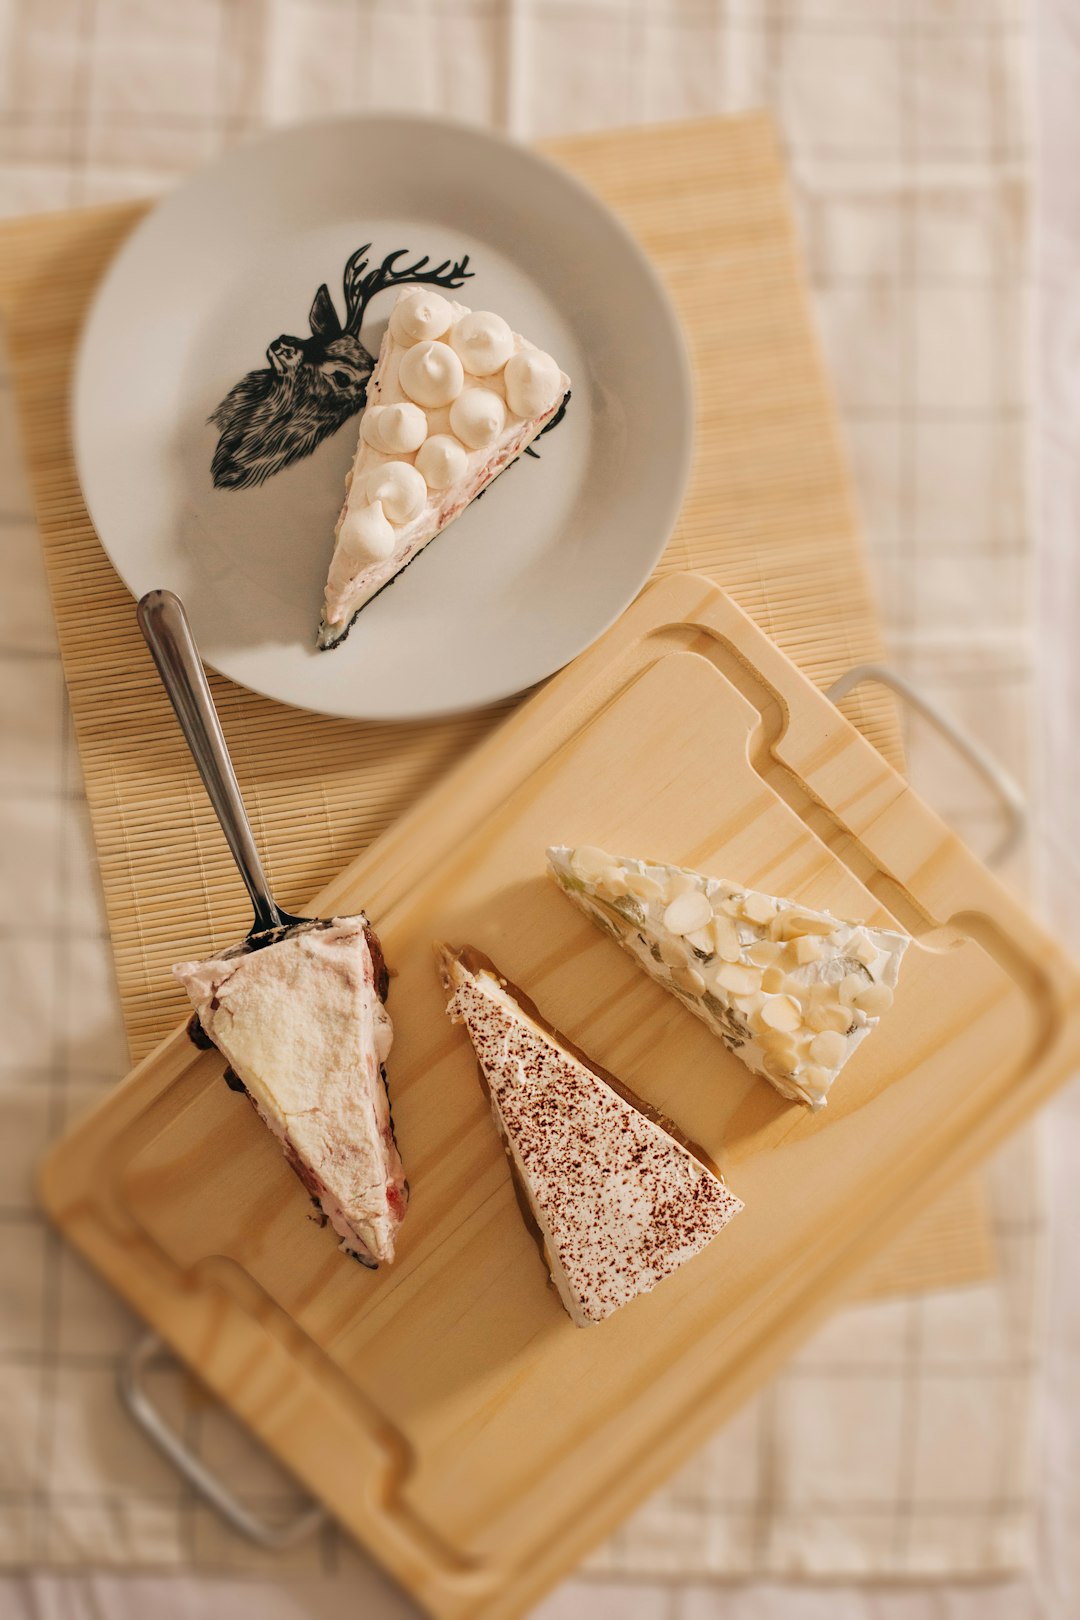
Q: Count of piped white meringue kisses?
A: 9